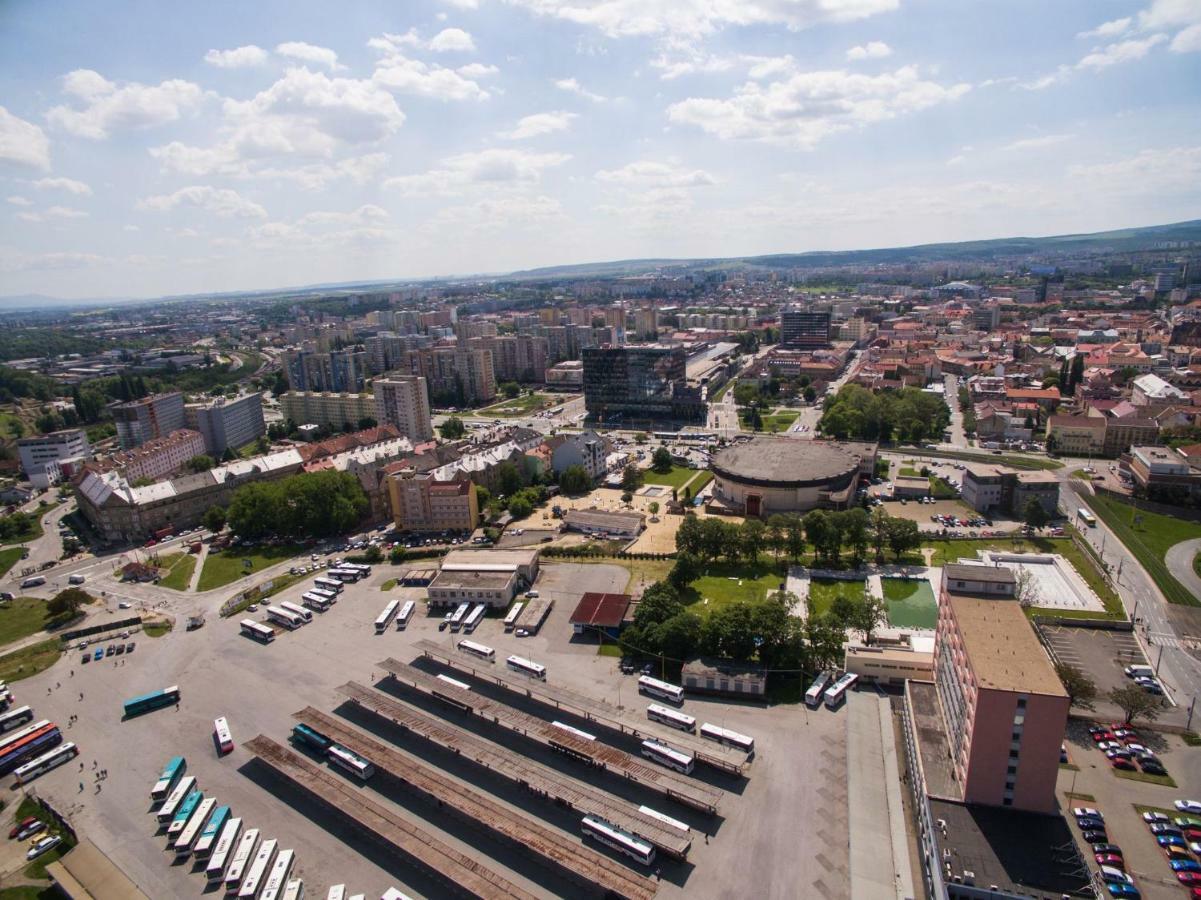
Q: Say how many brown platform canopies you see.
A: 5